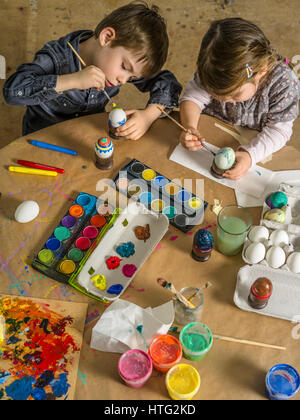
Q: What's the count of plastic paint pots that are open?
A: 5